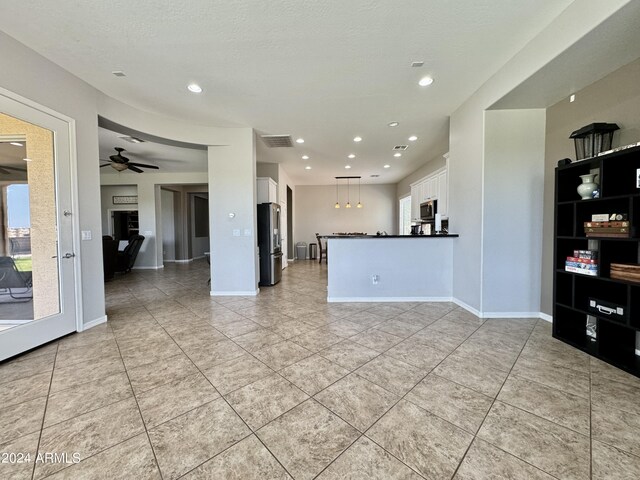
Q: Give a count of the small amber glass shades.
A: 3